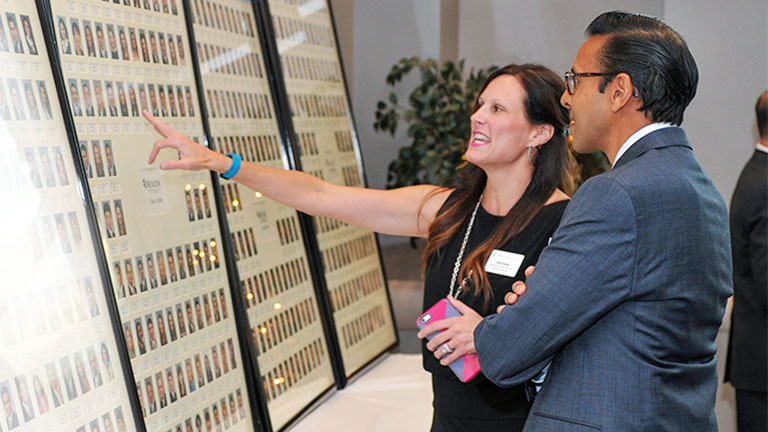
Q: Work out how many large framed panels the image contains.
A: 4